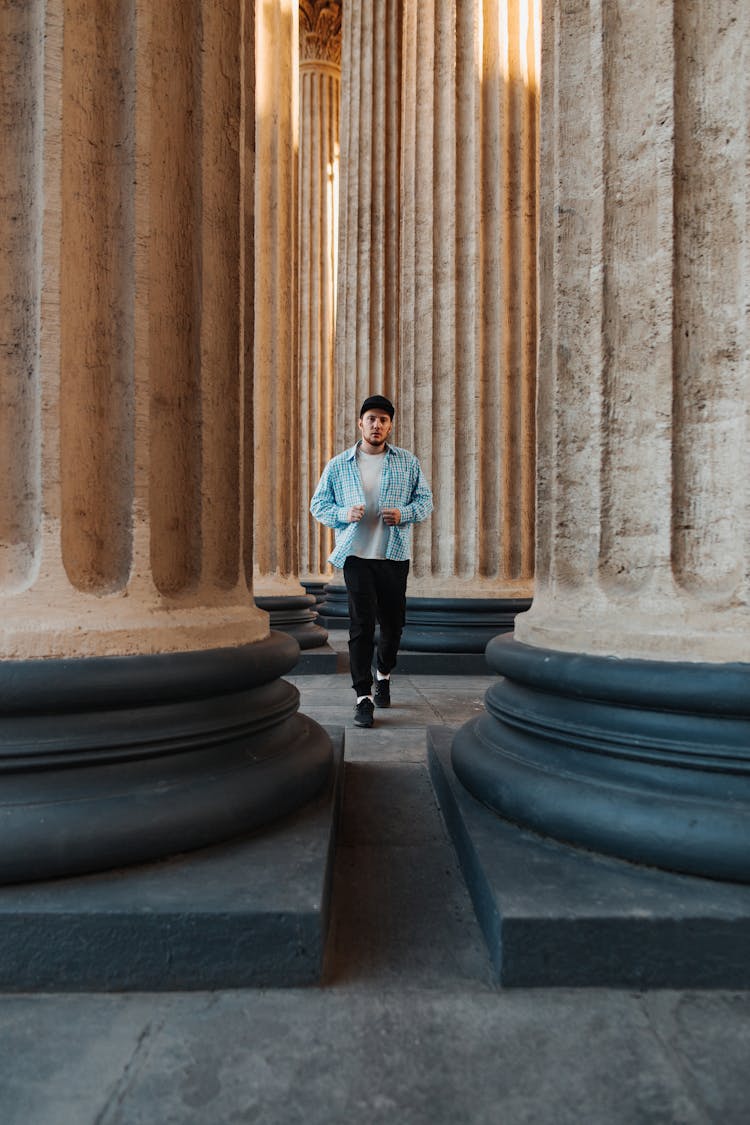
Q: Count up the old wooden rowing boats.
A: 0